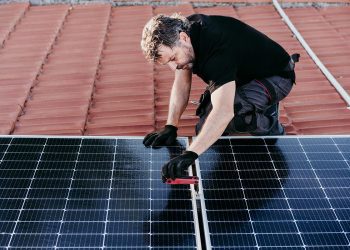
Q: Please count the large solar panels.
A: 2